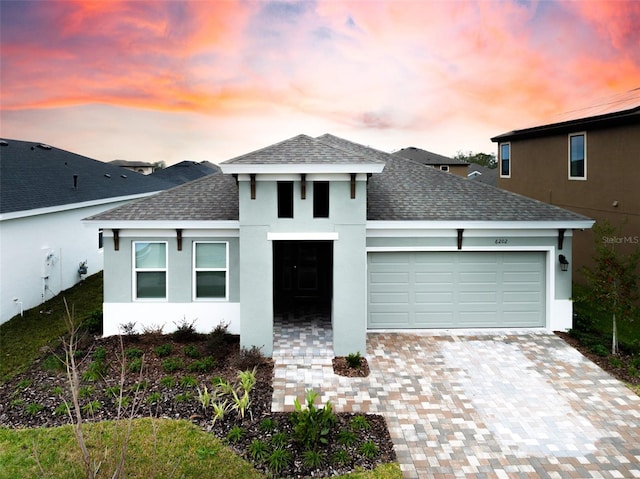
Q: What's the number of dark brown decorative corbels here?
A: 7